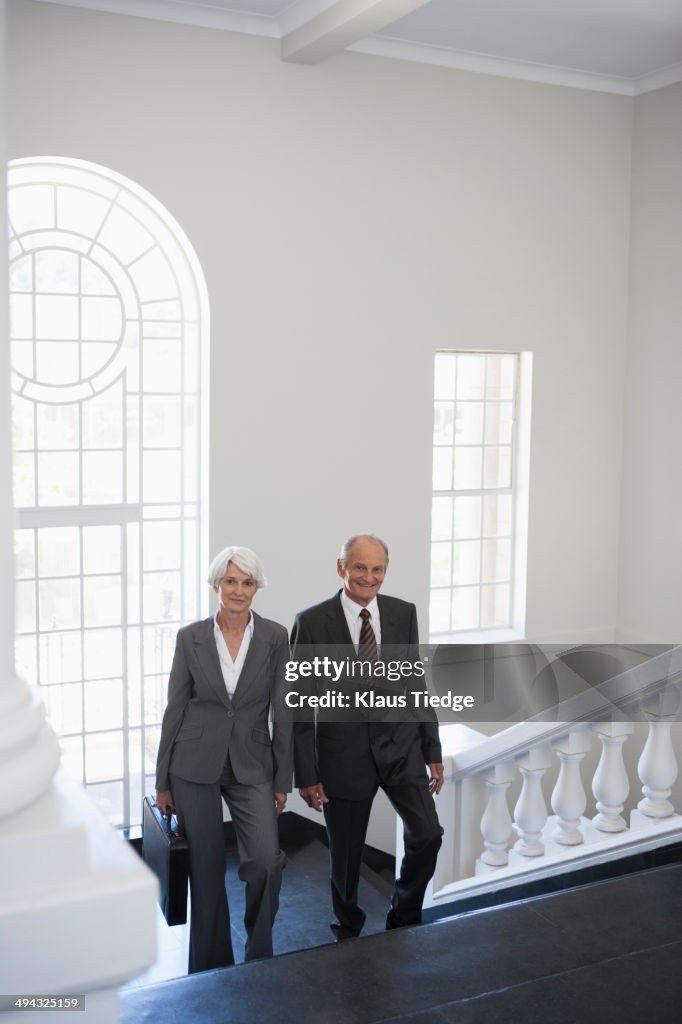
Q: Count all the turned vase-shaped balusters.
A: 5